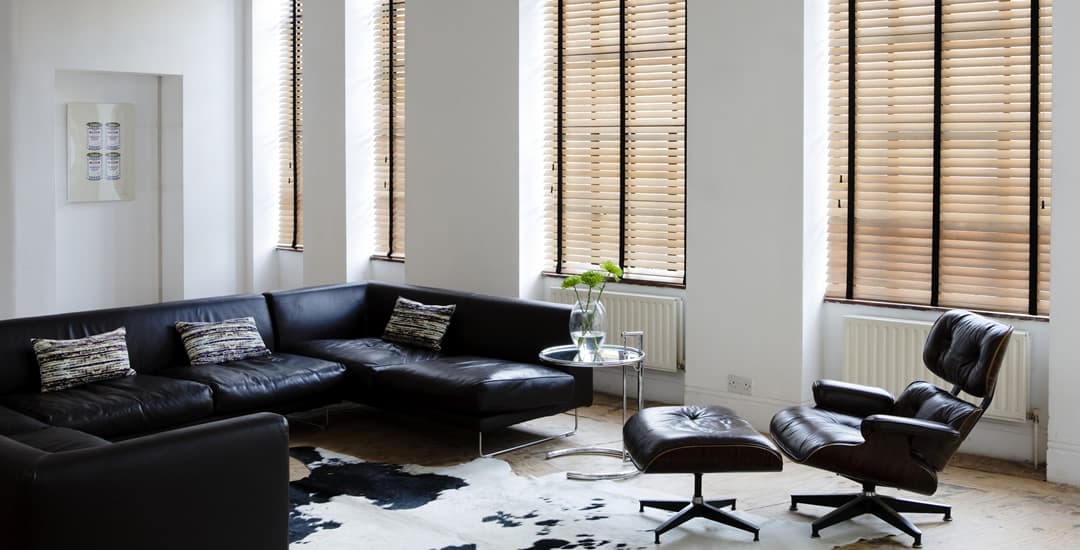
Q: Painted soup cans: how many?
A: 4